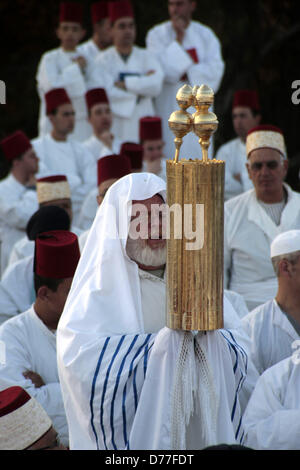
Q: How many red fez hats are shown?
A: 11